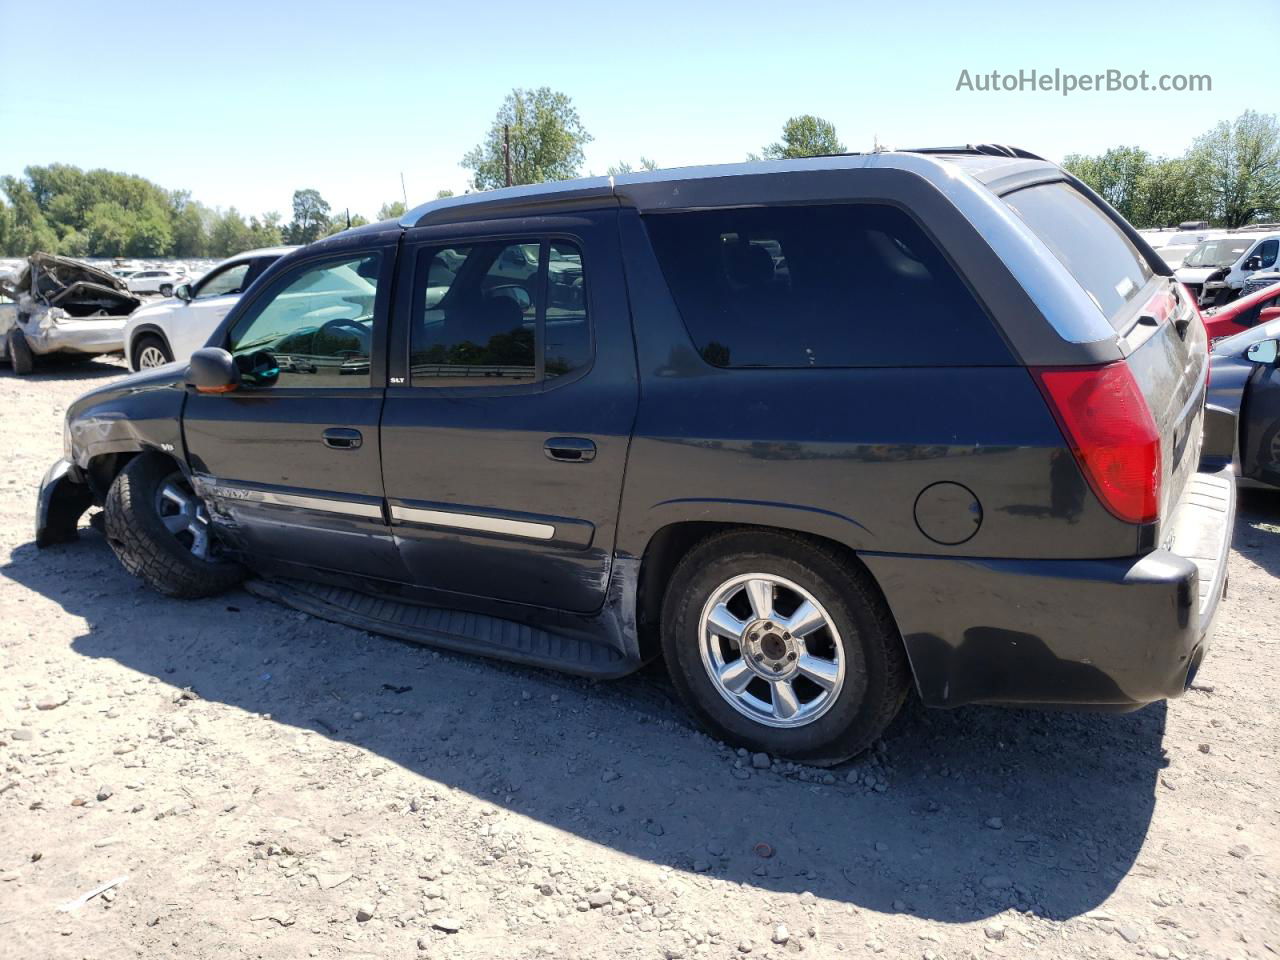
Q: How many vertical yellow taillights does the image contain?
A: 0